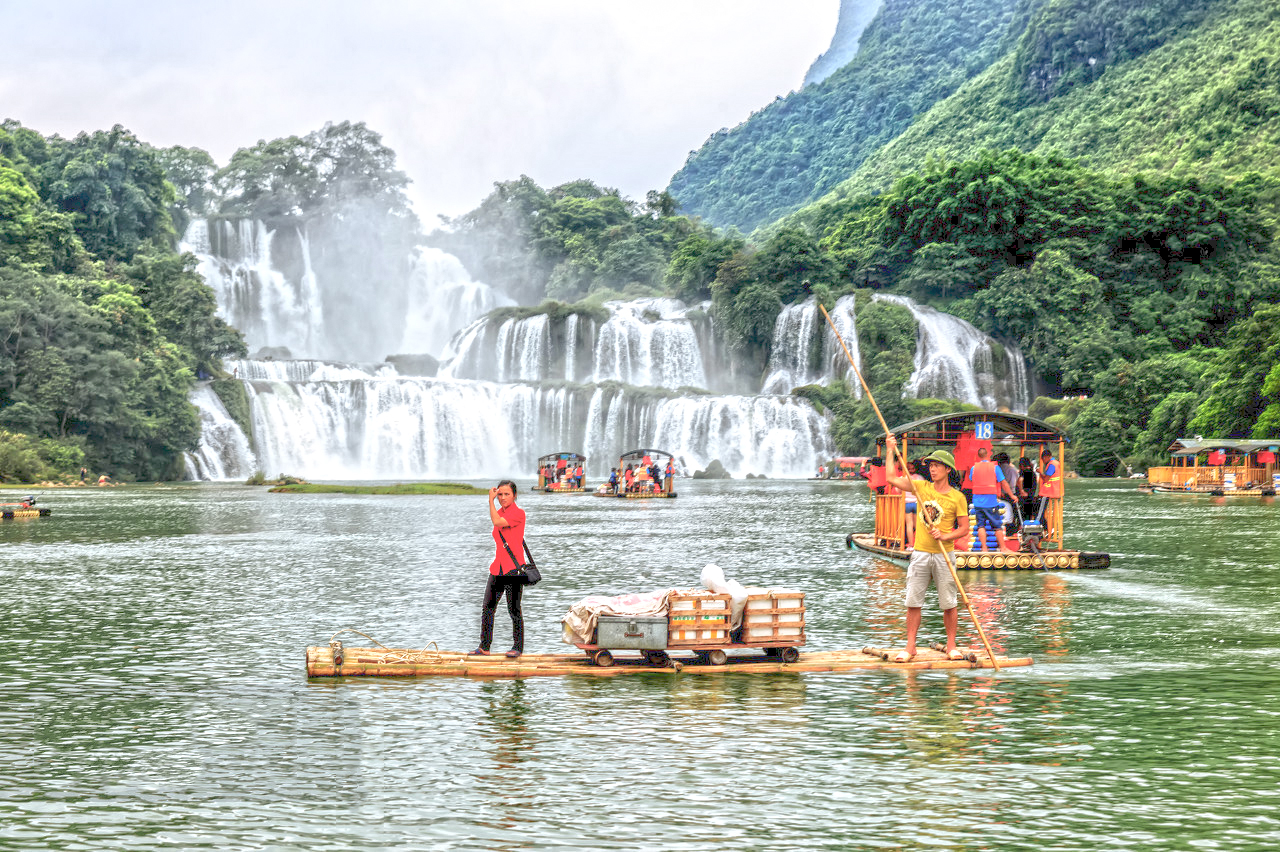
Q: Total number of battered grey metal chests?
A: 1